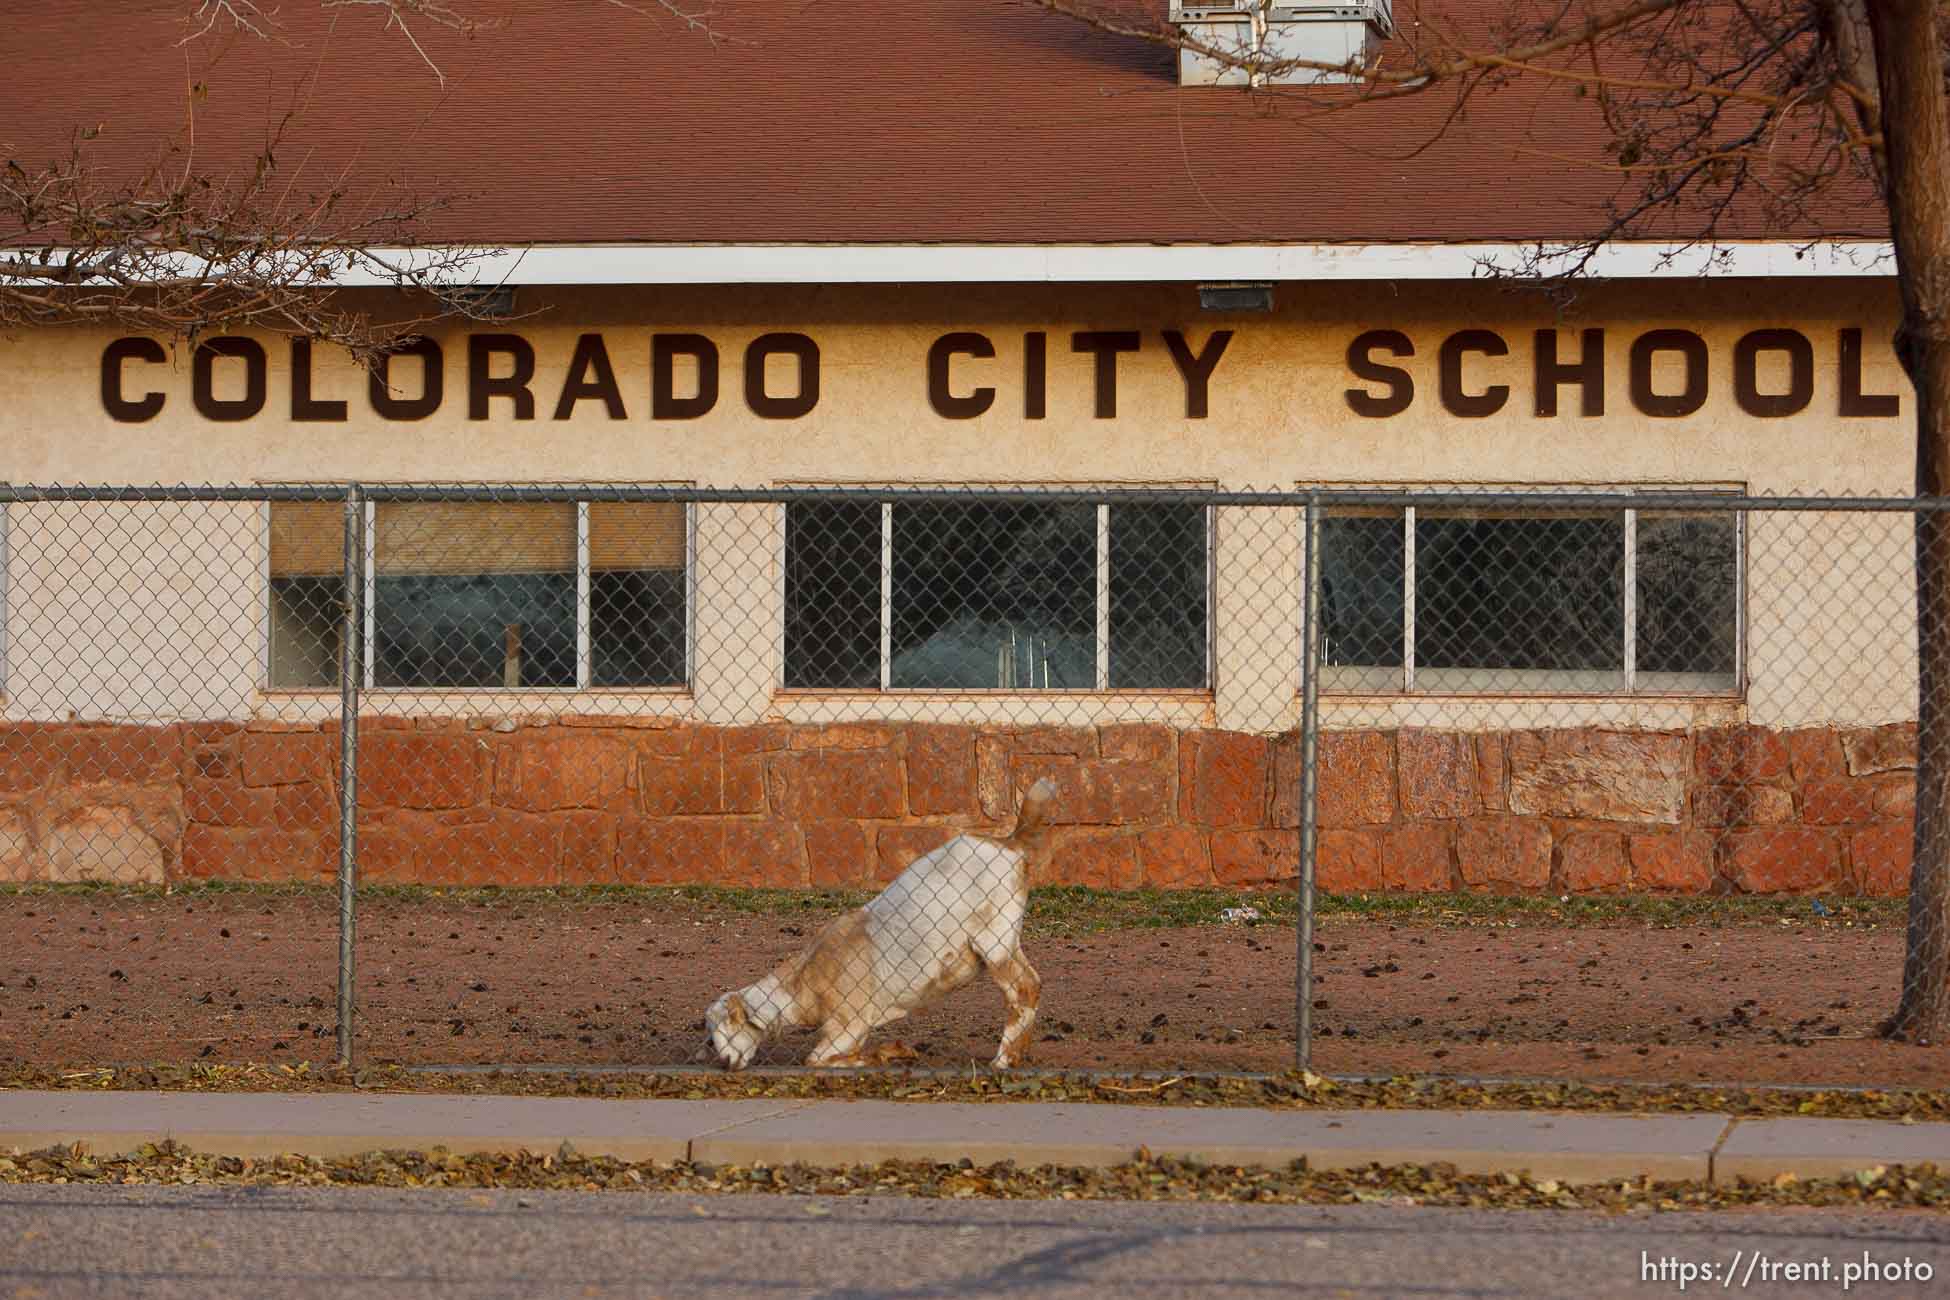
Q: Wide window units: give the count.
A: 3